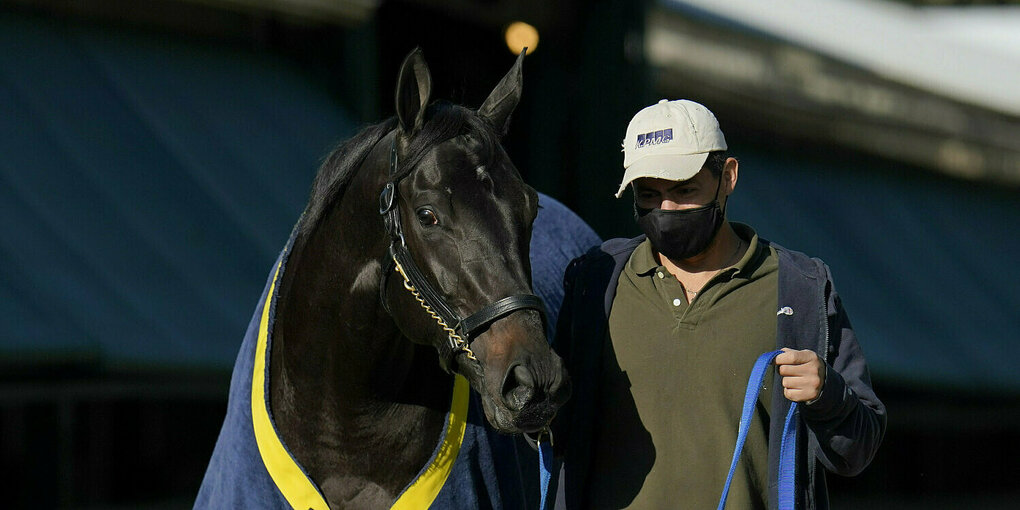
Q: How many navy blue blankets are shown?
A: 1